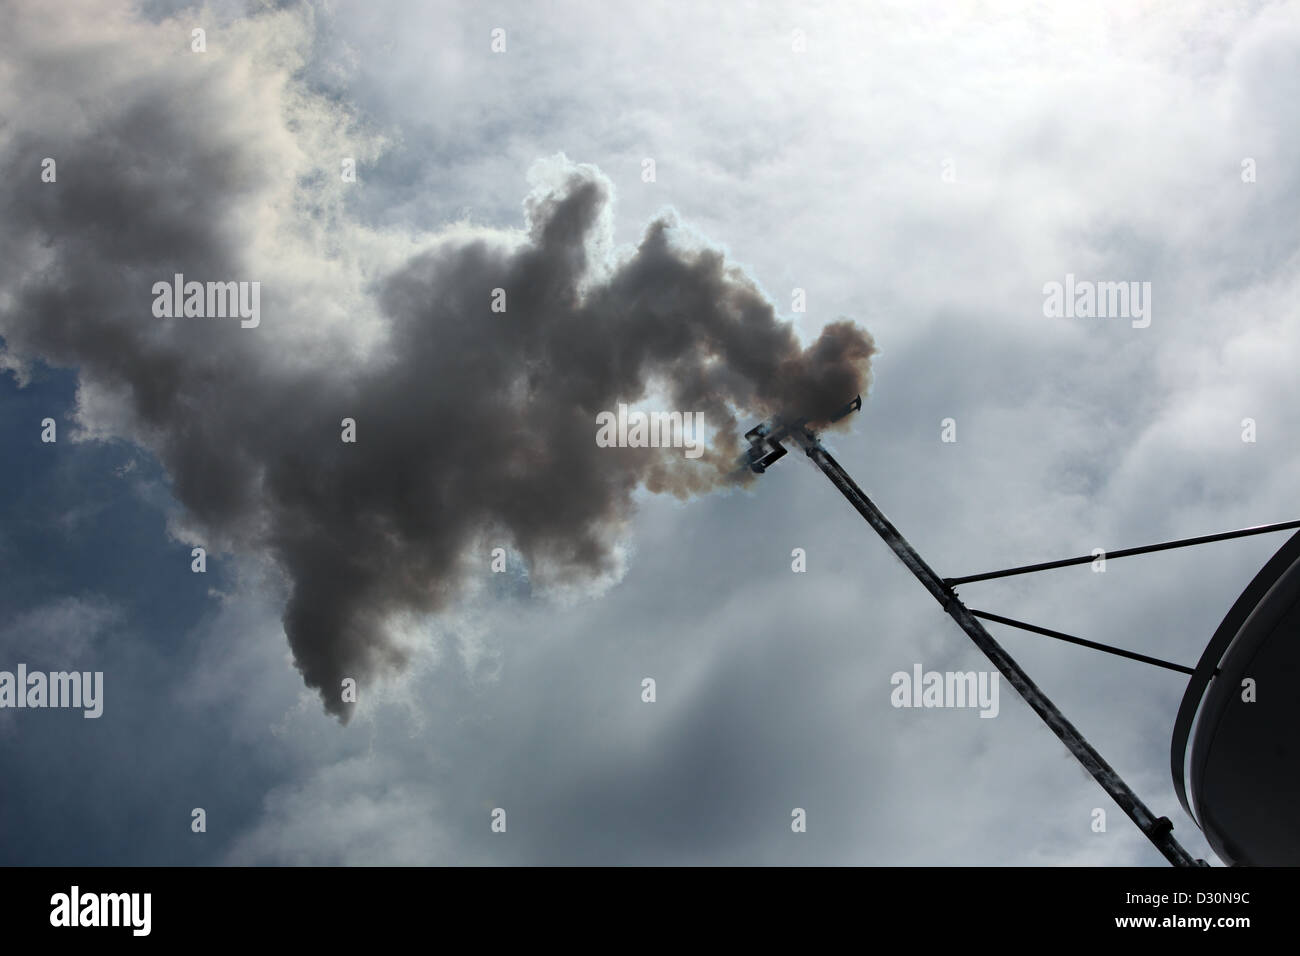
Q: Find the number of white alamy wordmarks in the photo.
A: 6